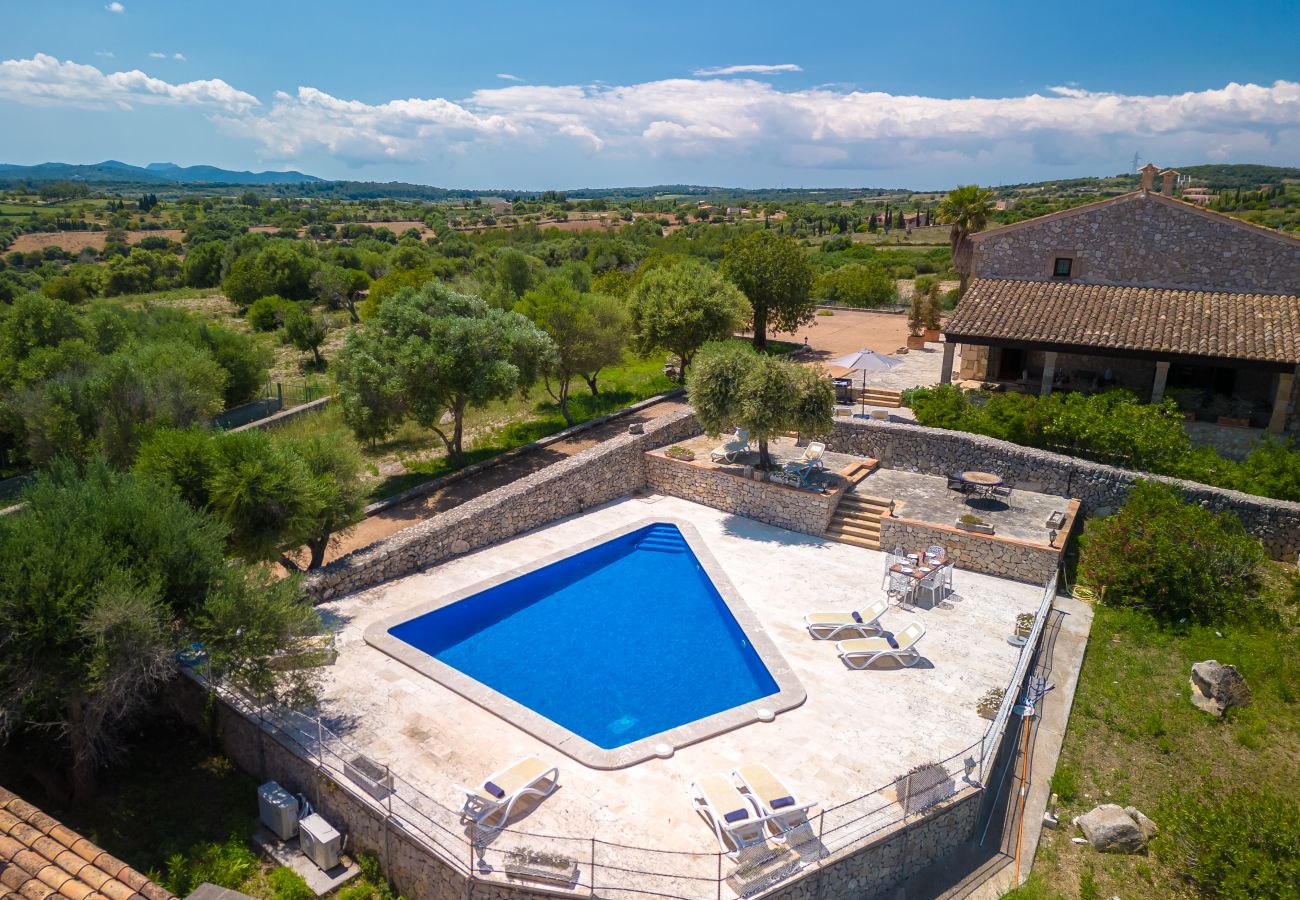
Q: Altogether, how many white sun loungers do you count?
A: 7